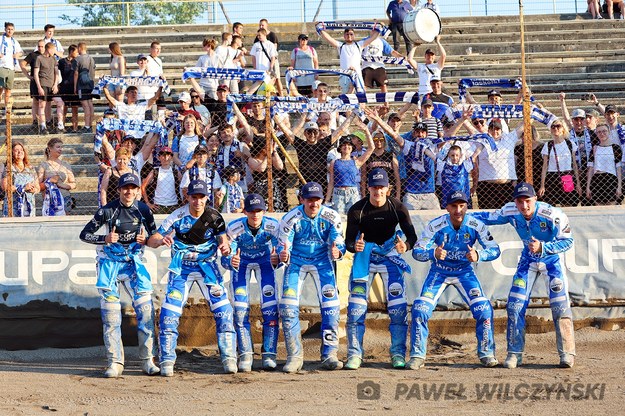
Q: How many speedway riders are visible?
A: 7